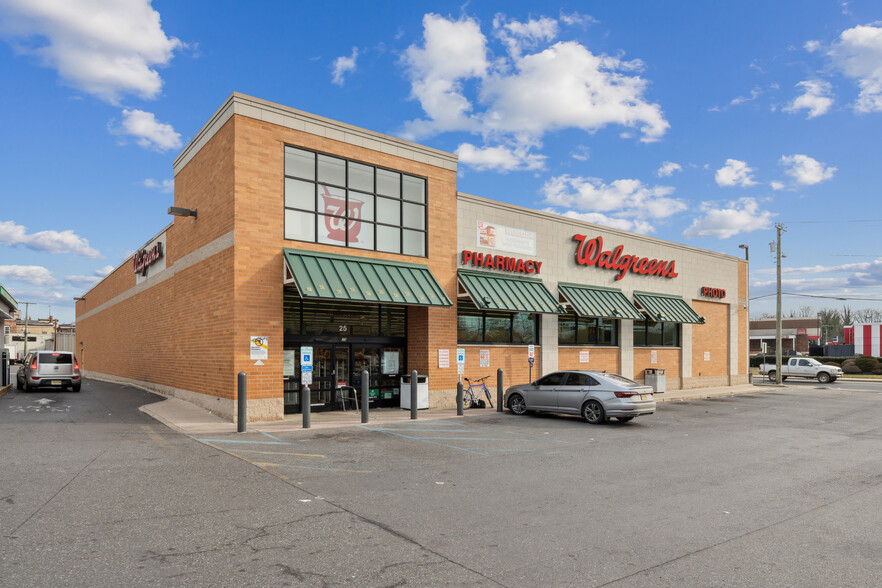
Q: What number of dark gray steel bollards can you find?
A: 6